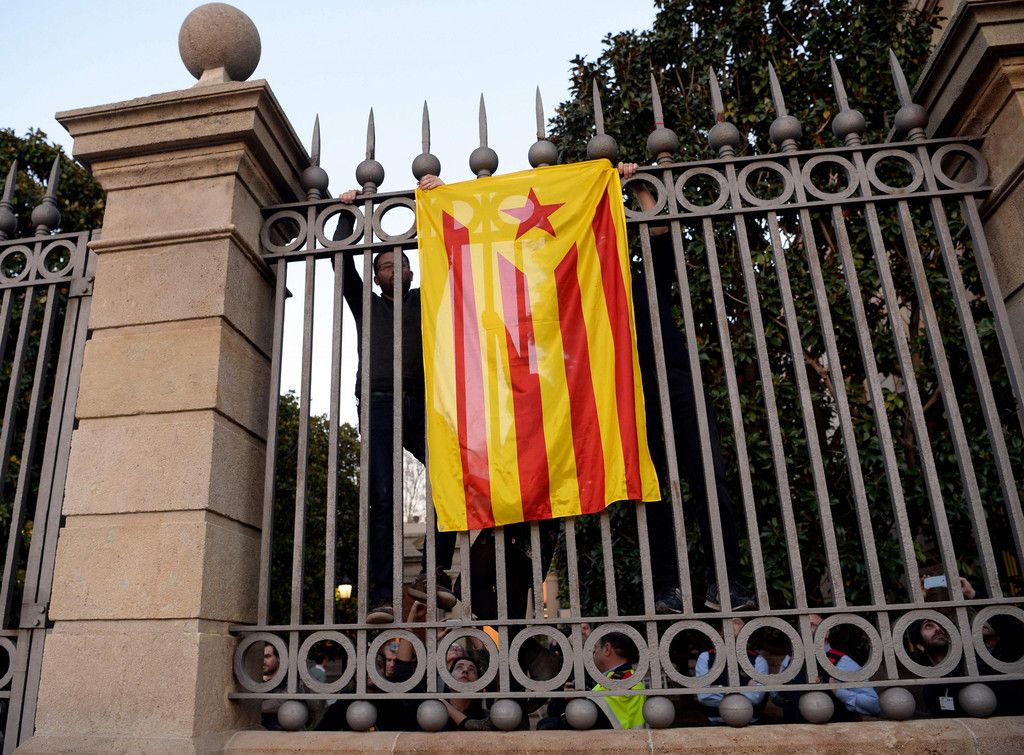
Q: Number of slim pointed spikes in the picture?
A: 13